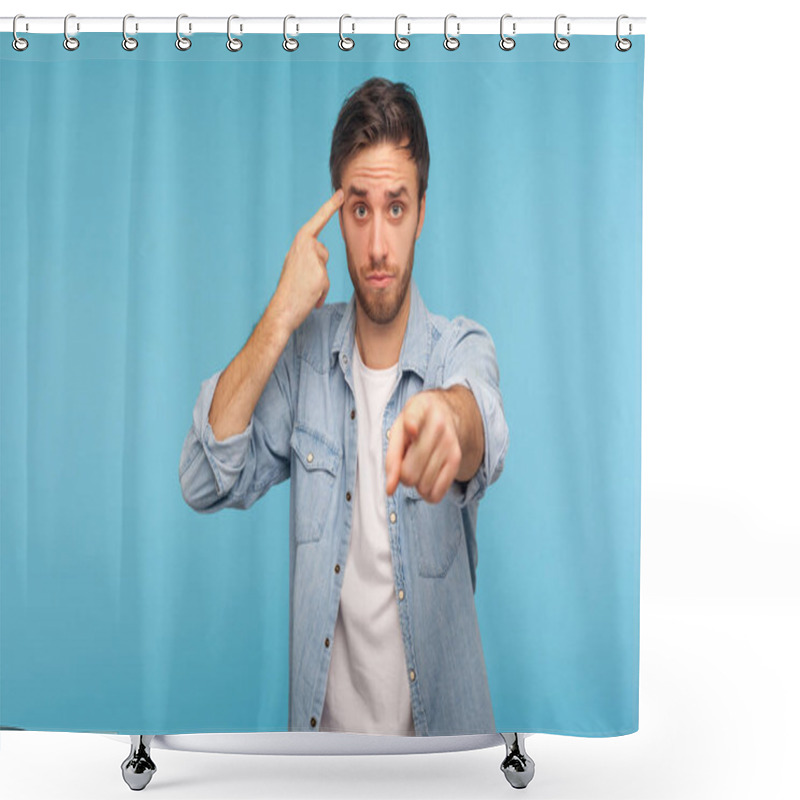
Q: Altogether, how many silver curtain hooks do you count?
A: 12